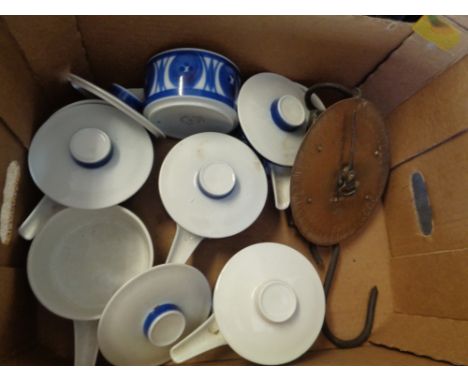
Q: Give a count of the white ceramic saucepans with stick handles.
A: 5